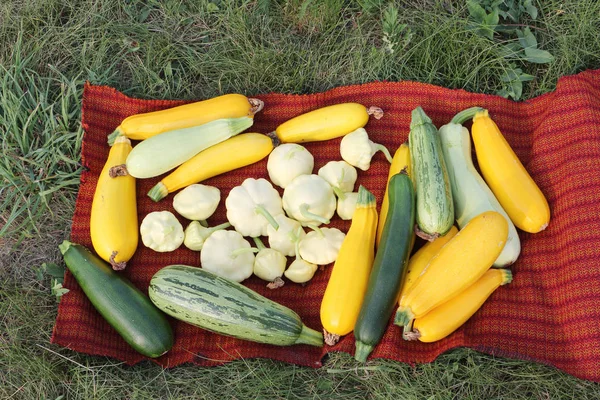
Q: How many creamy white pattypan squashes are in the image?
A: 14